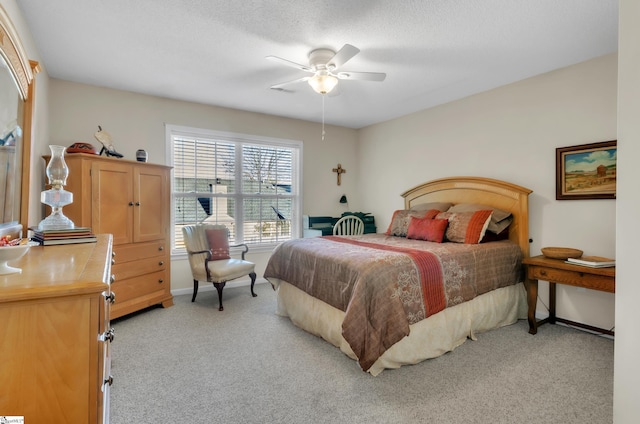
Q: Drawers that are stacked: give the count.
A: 3